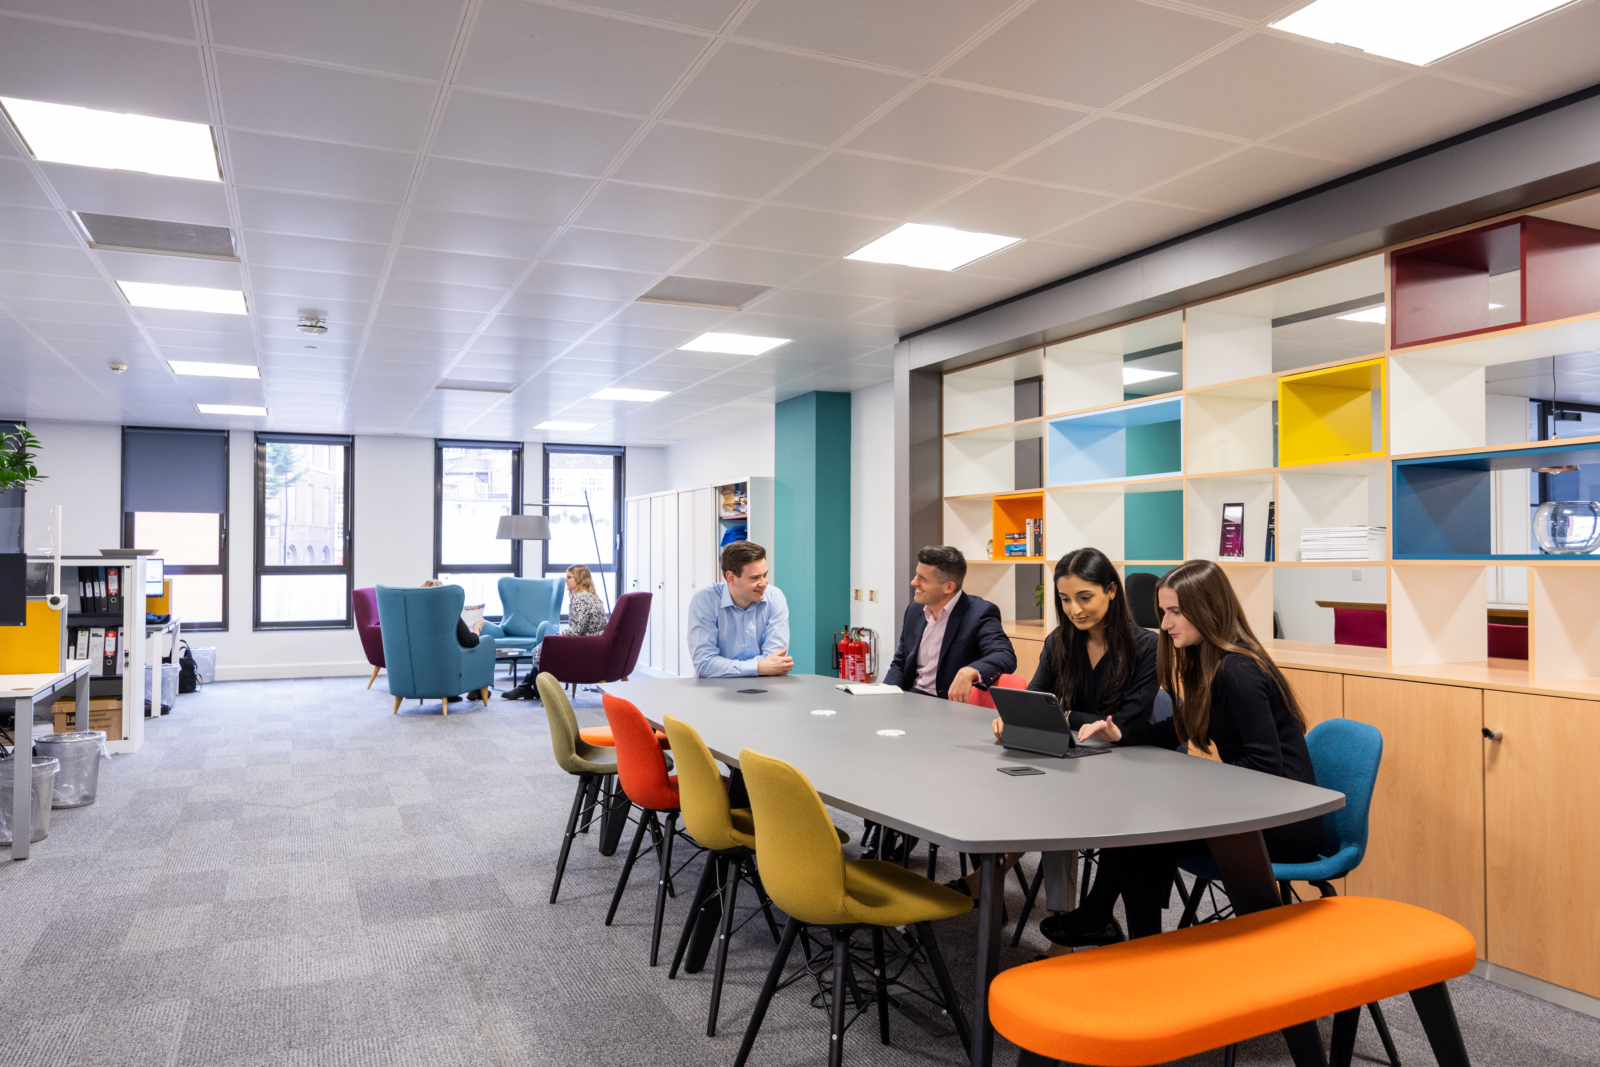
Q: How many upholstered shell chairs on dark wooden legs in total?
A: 7